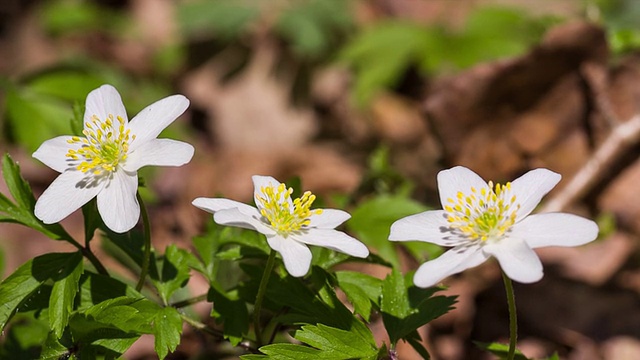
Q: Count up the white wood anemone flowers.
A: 3